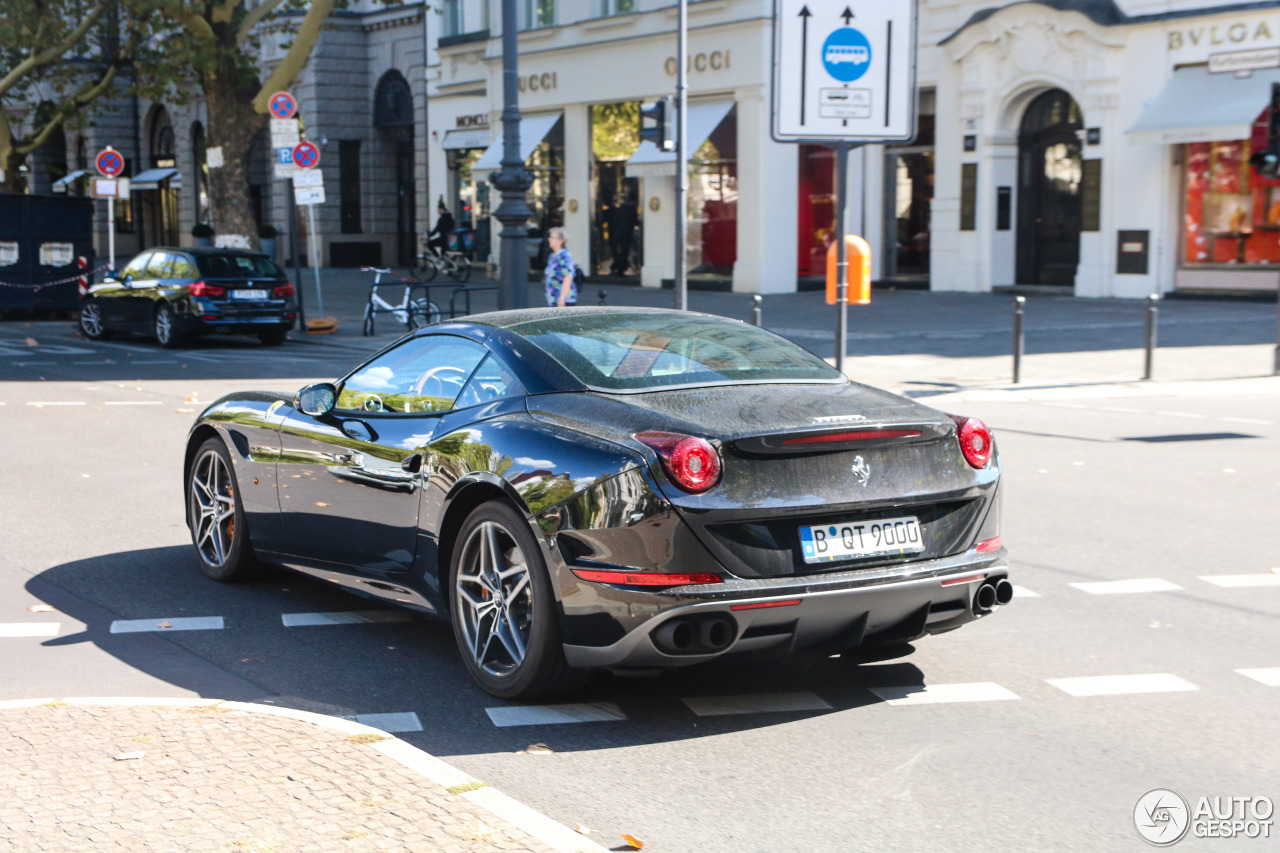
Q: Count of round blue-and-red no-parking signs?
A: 3